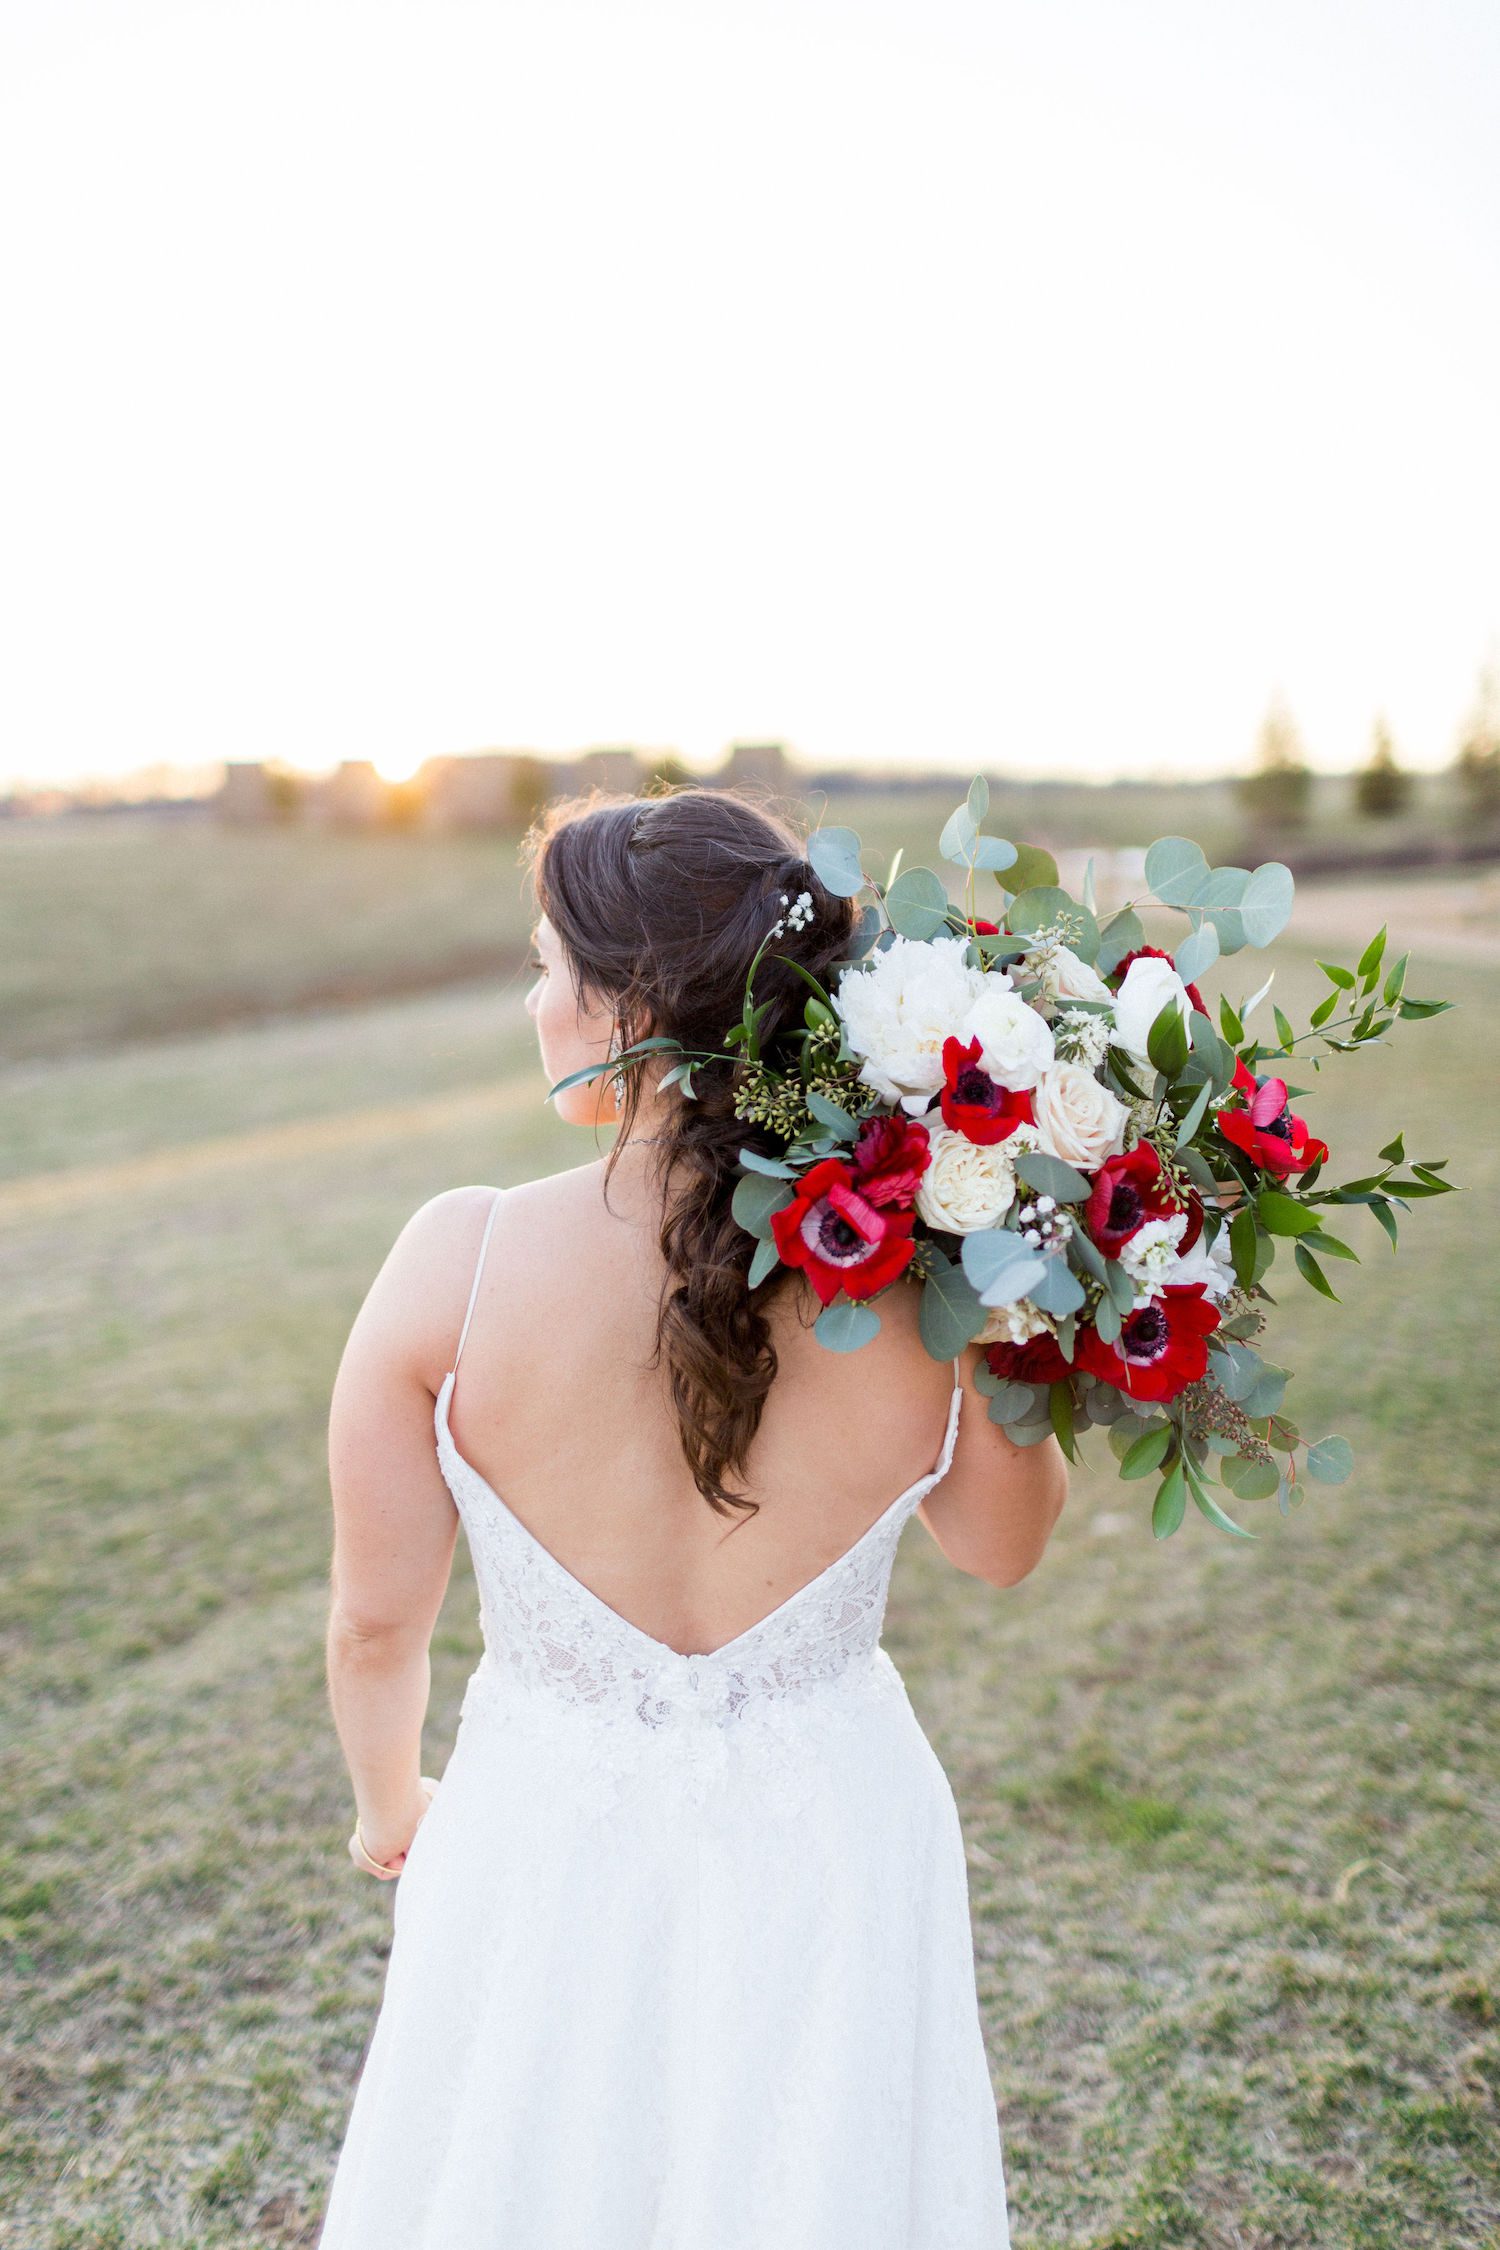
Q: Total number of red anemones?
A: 5